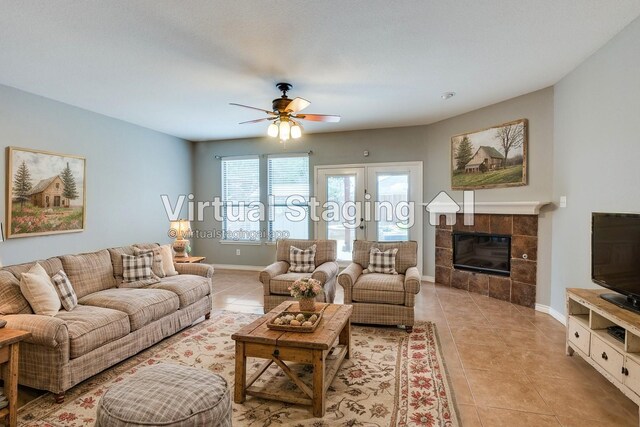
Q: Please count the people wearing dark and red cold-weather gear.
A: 0